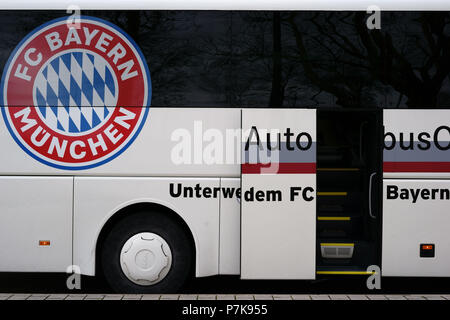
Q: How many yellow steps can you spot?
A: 5